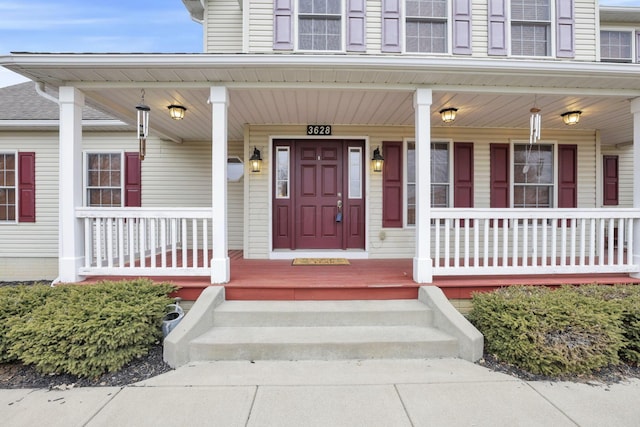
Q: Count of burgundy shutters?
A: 7